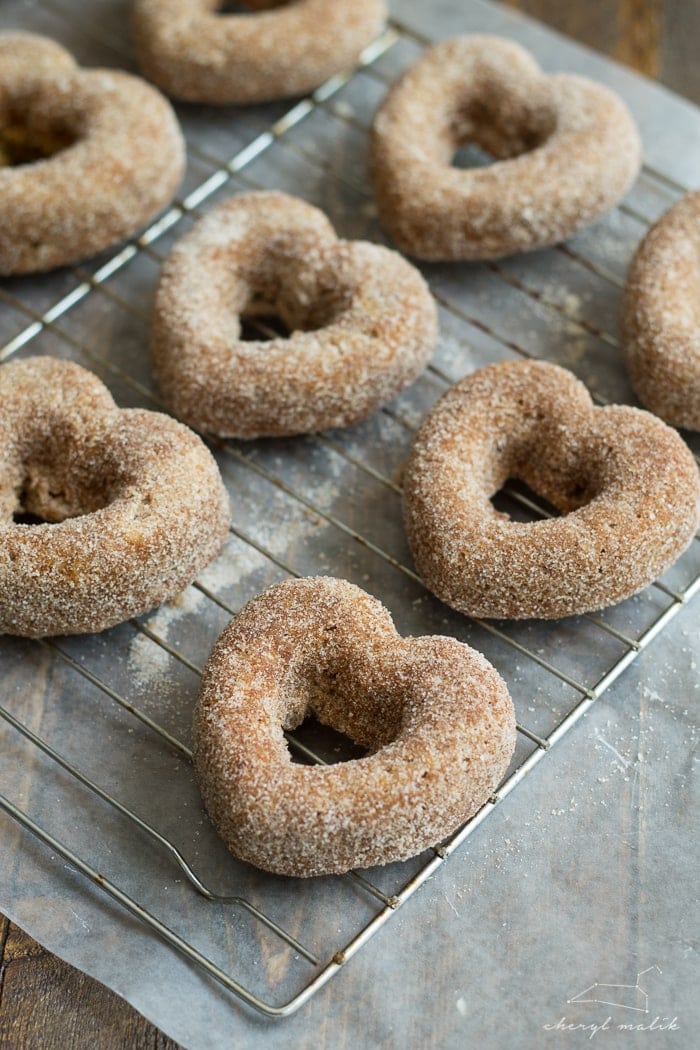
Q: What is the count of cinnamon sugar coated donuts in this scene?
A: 8